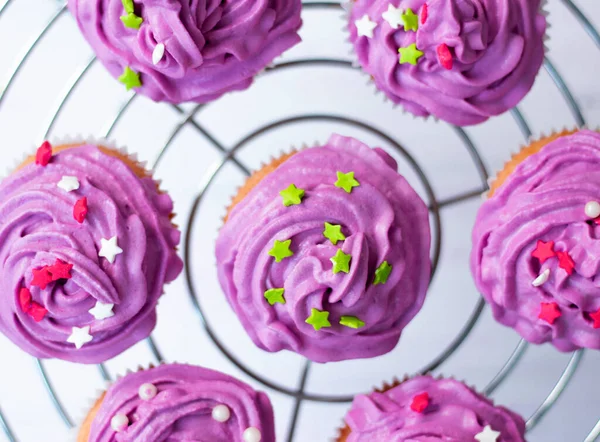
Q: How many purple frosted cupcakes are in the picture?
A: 7